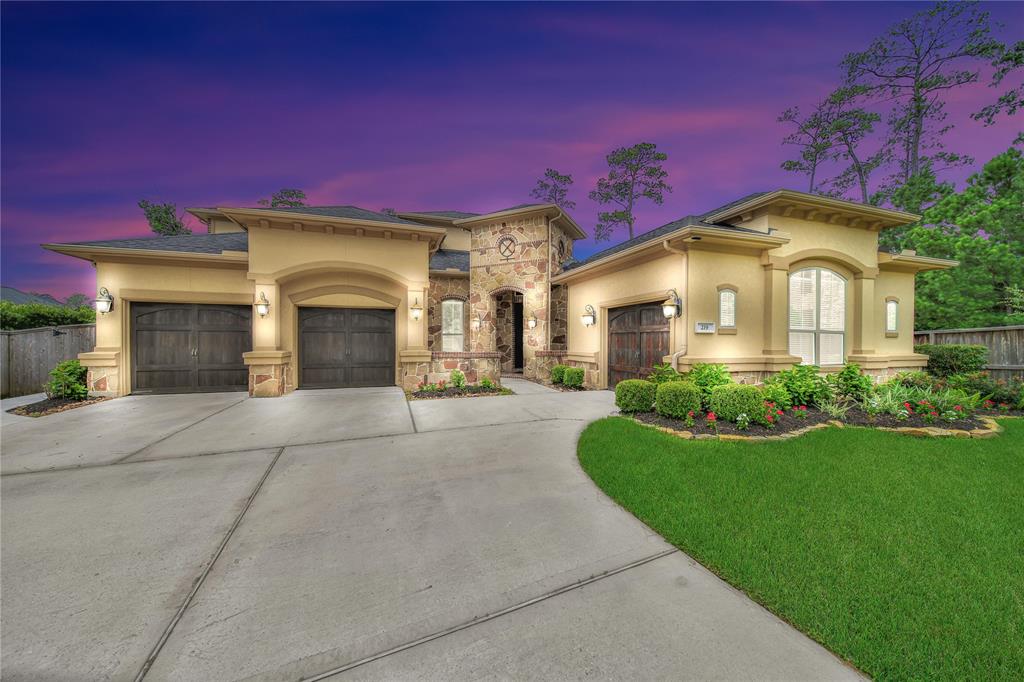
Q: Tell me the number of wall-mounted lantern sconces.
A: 7